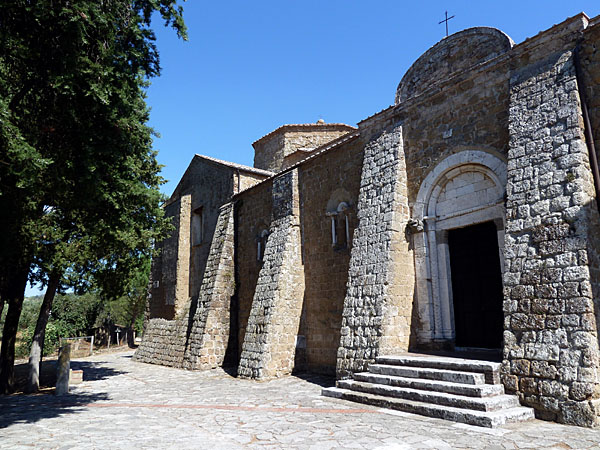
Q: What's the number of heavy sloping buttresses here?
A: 4